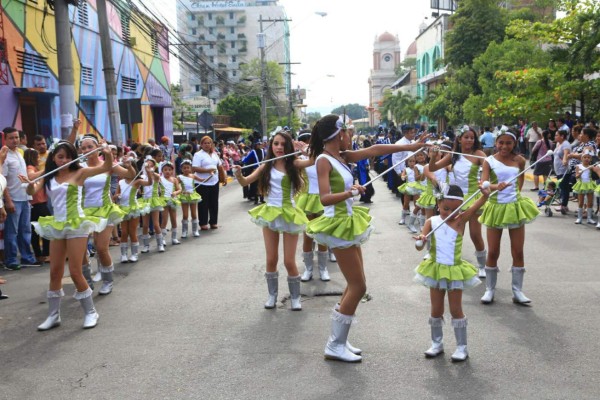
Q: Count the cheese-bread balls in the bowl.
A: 0